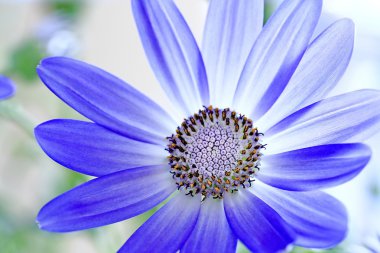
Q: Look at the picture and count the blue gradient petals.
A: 13